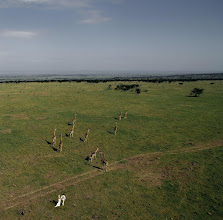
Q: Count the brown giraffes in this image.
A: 10